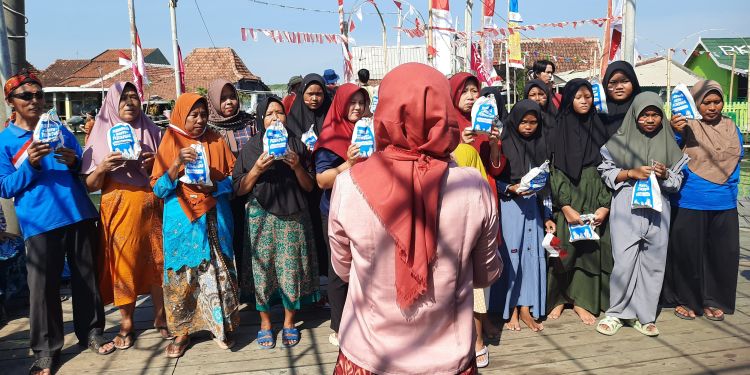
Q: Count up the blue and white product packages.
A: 13